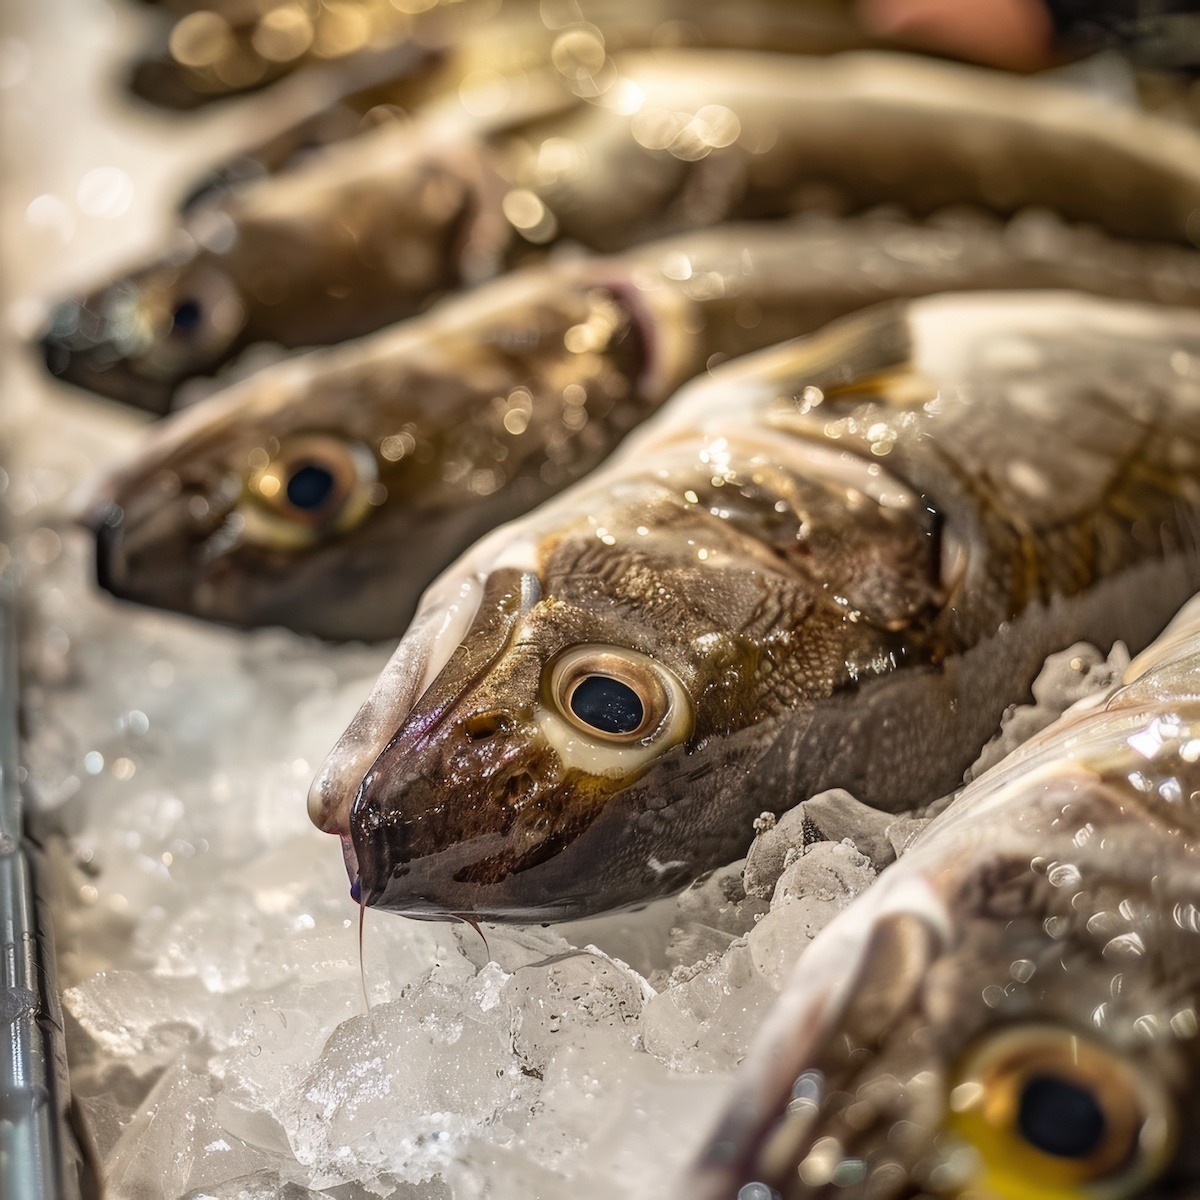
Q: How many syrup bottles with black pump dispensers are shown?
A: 0